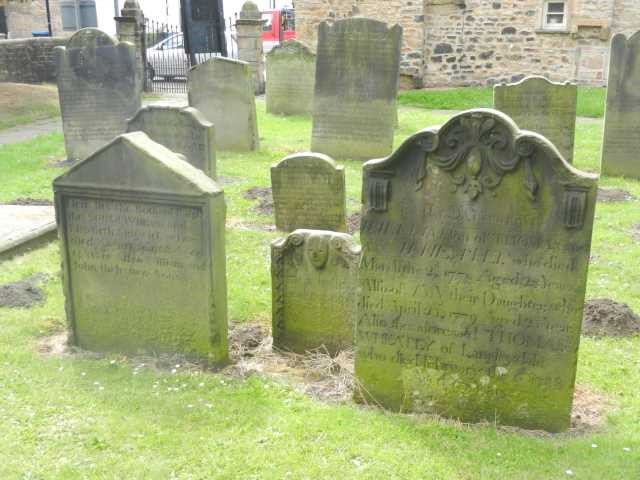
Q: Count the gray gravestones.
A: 11